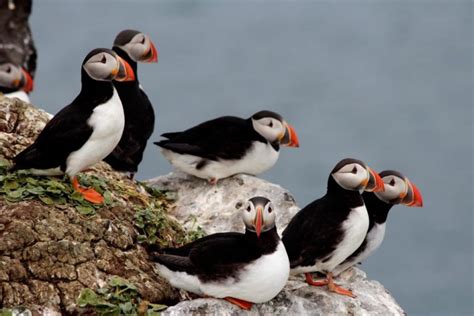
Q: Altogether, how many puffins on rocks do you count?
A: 7